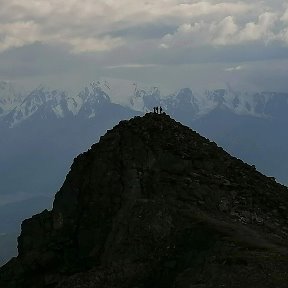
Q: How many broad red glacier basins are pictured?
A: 0